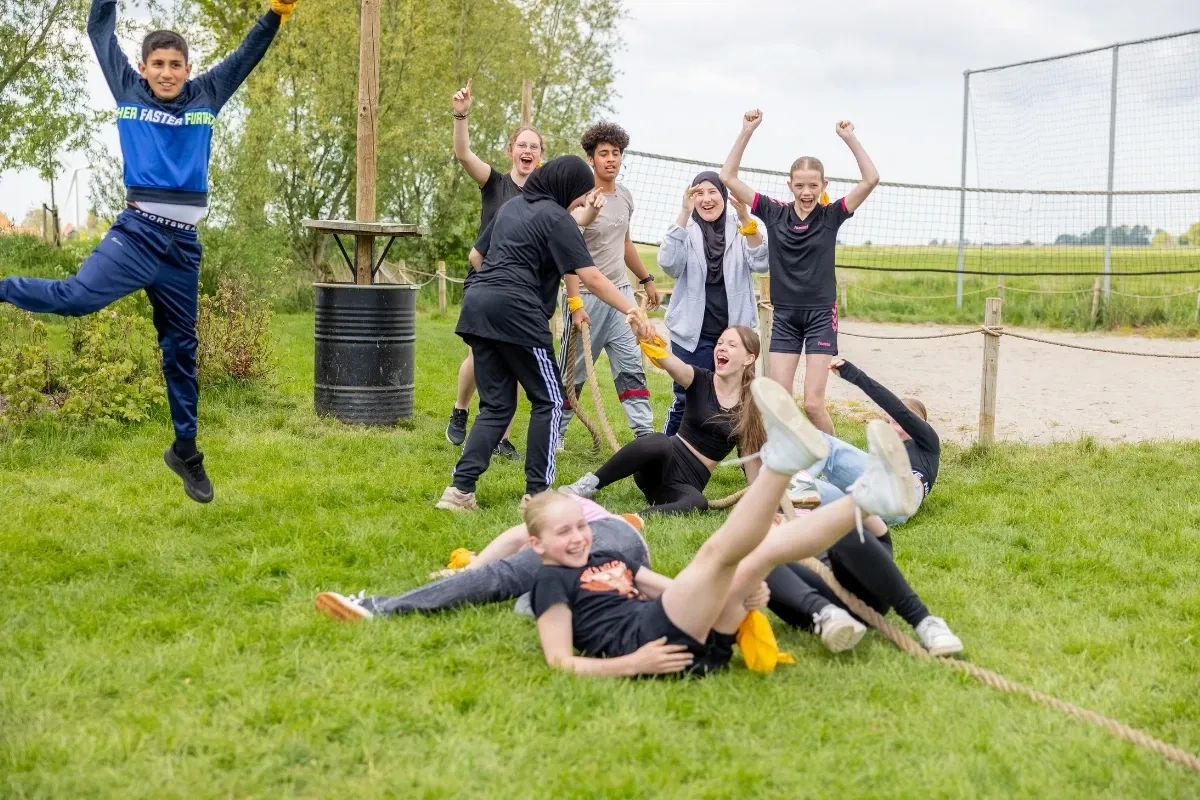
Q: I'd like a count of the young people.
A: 11